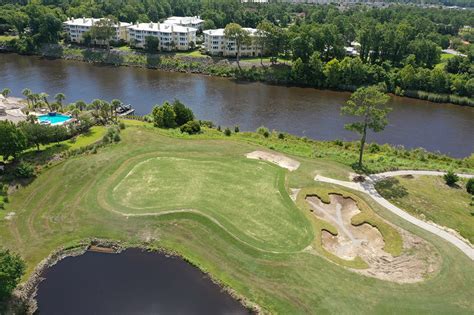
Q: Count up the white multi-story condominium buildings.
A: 4